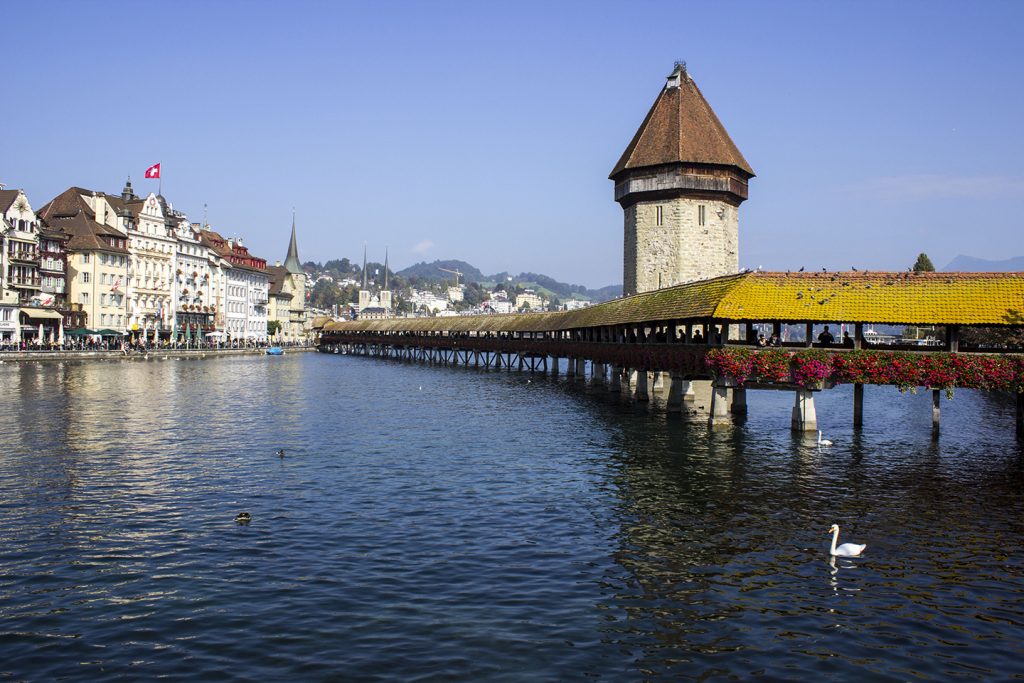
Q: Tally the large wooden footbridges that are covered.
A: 1